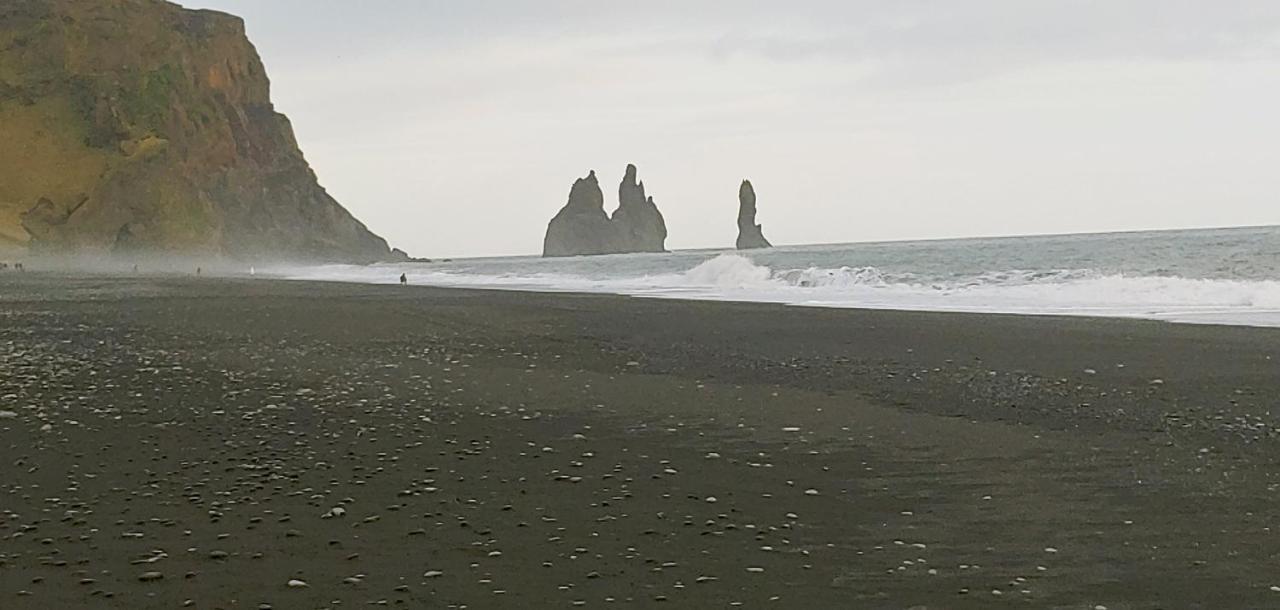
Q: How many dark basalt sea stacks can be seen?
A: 3